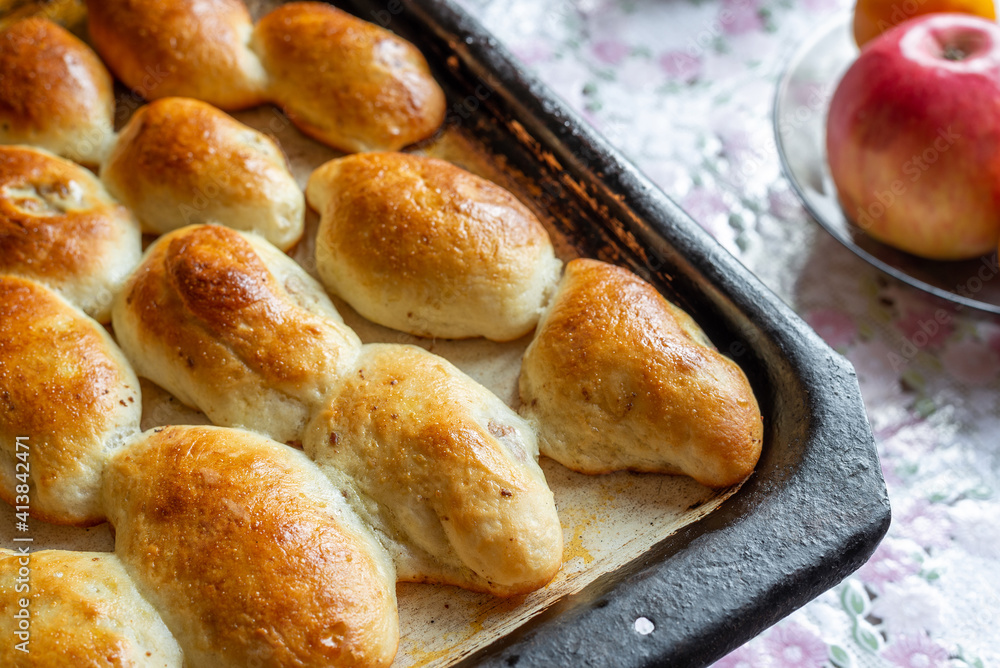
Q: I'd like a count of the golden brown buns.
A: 12